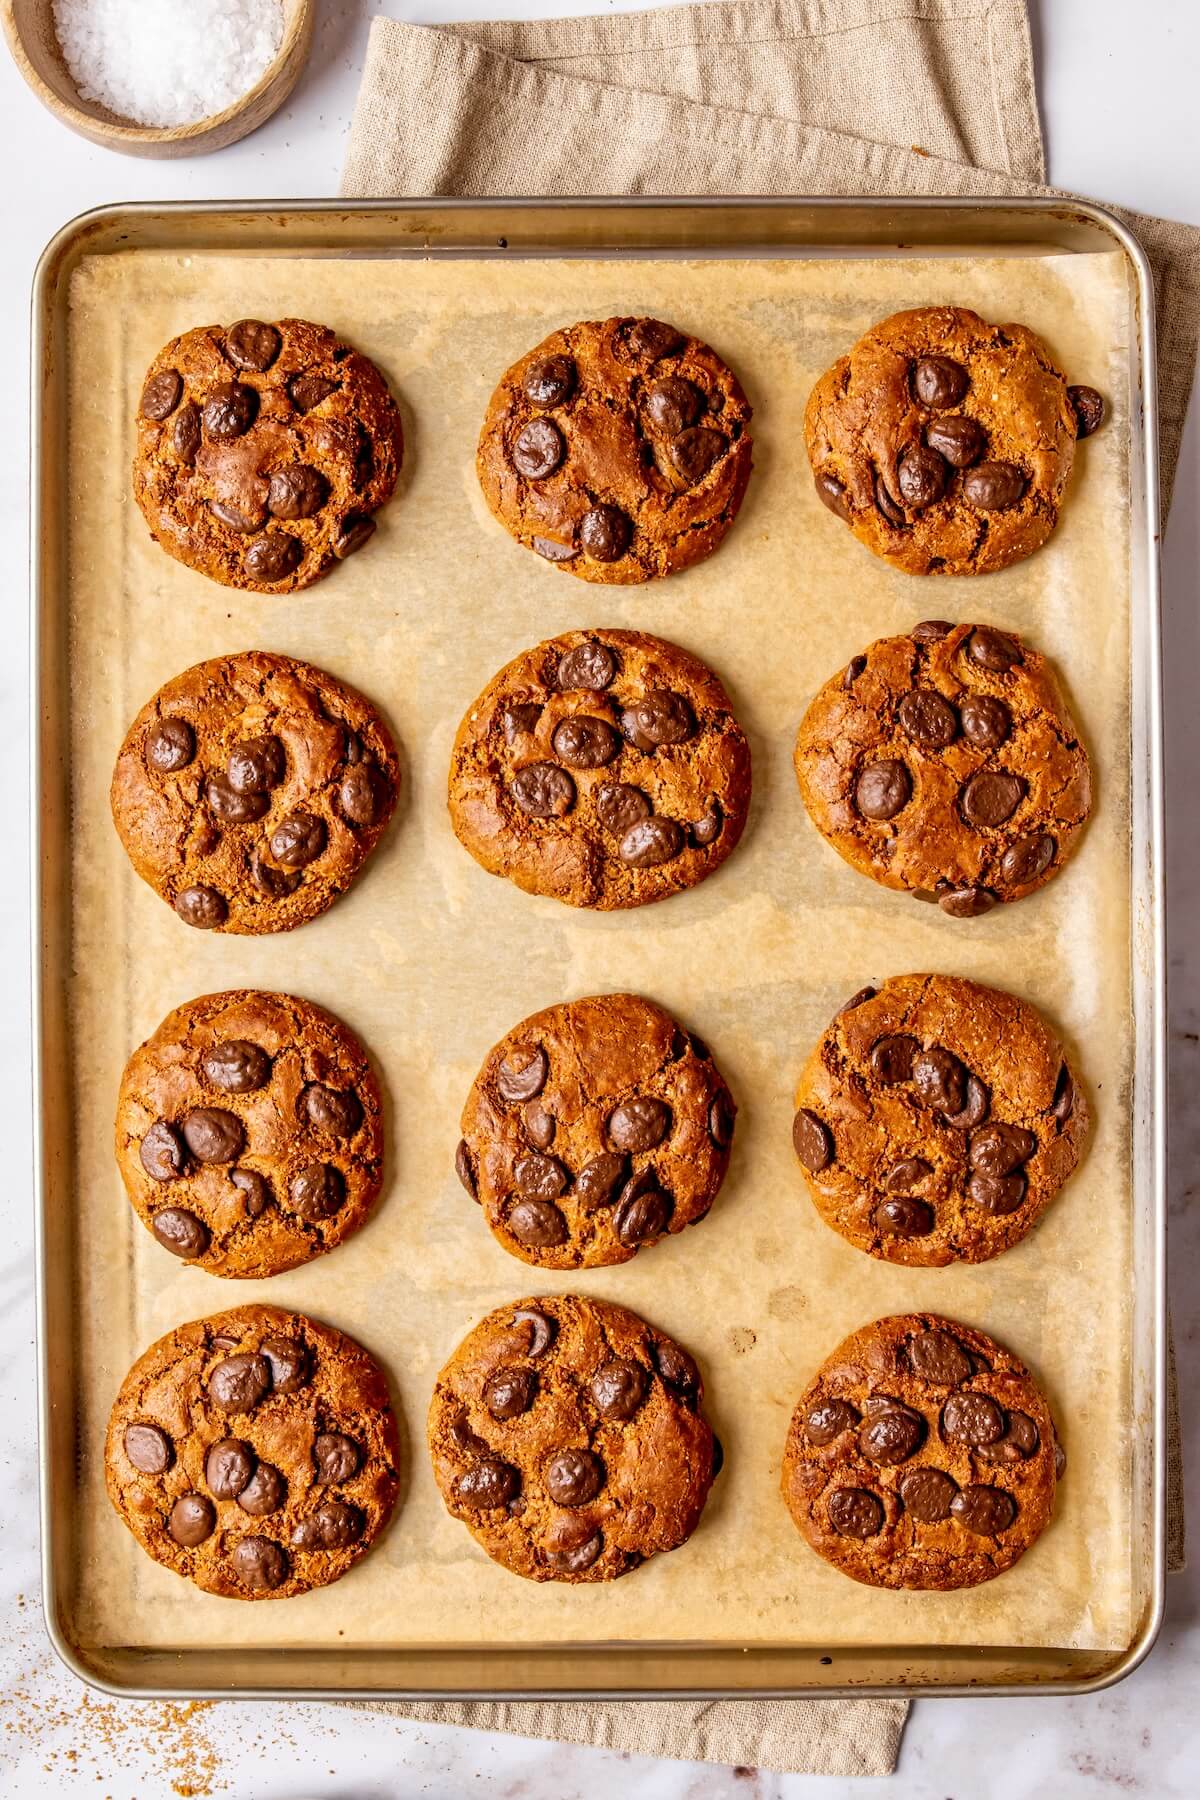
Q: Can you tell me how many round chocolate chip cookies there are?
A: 12